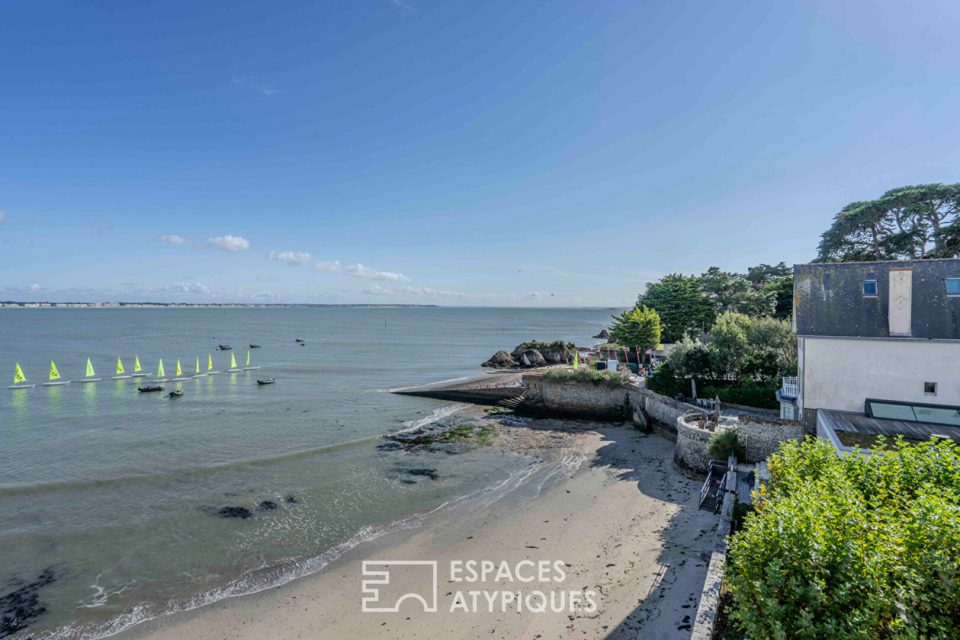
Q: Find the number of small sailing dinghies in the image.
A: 11